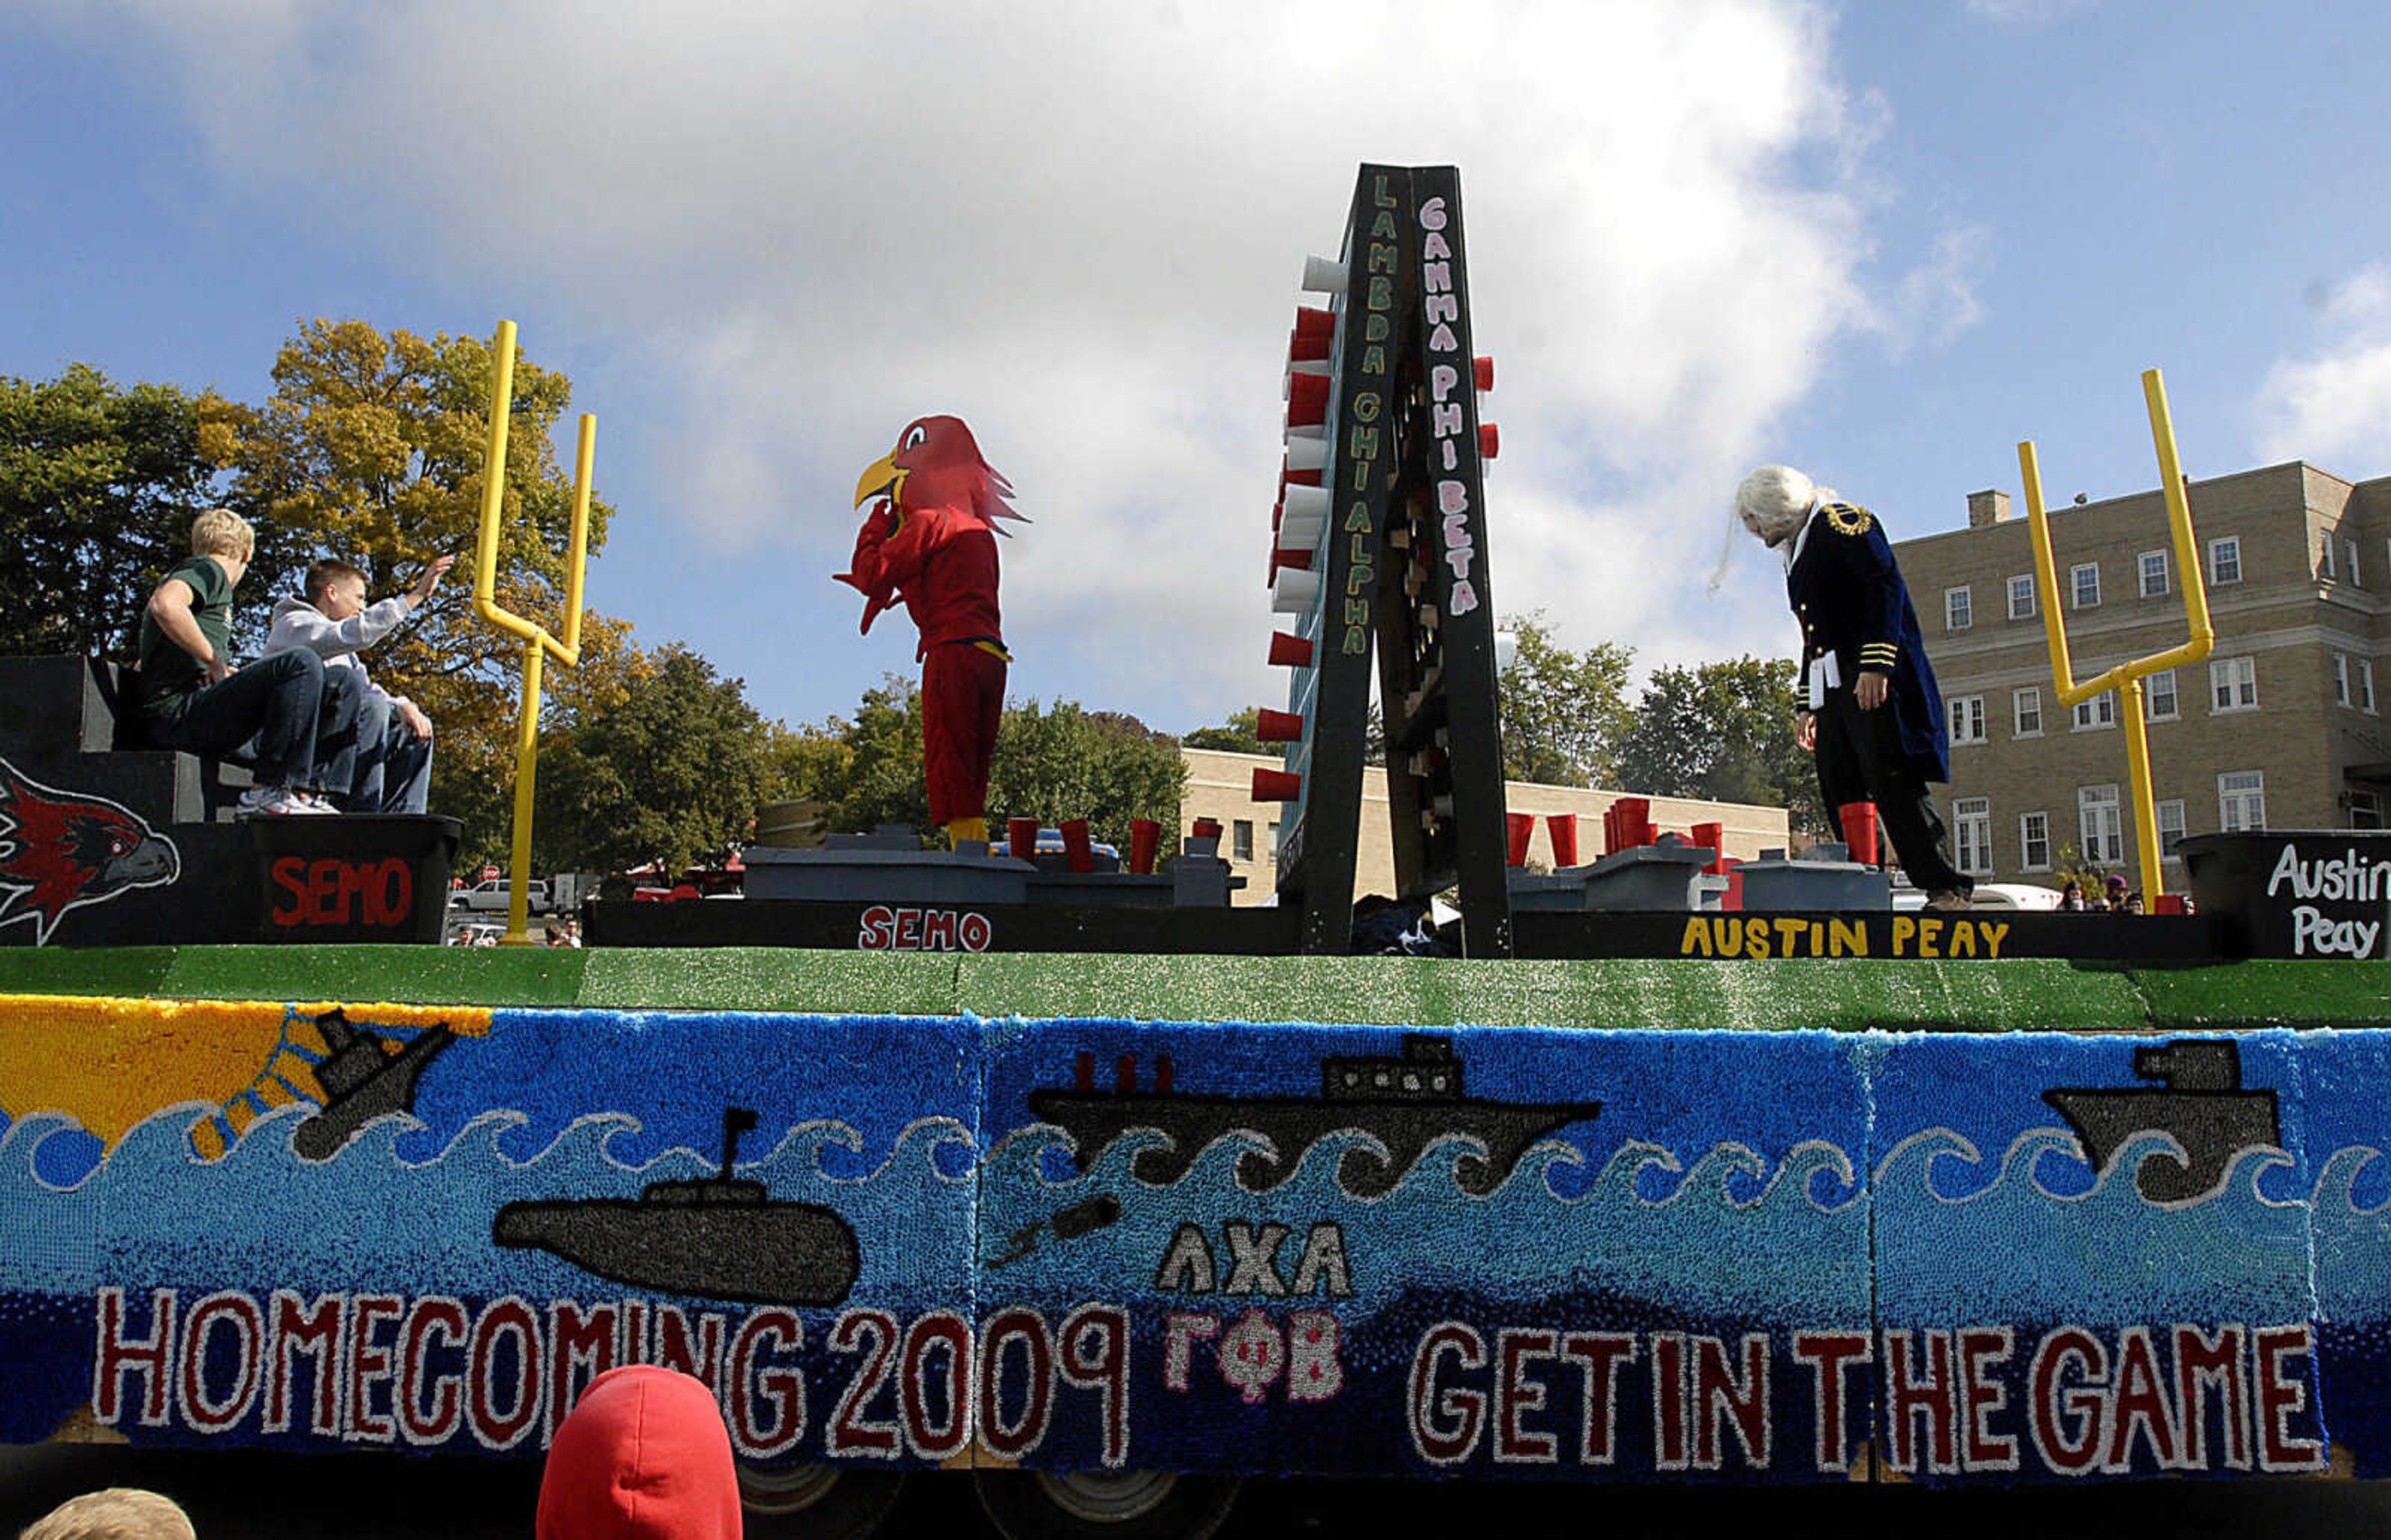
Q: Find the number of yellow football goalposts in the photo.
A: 2